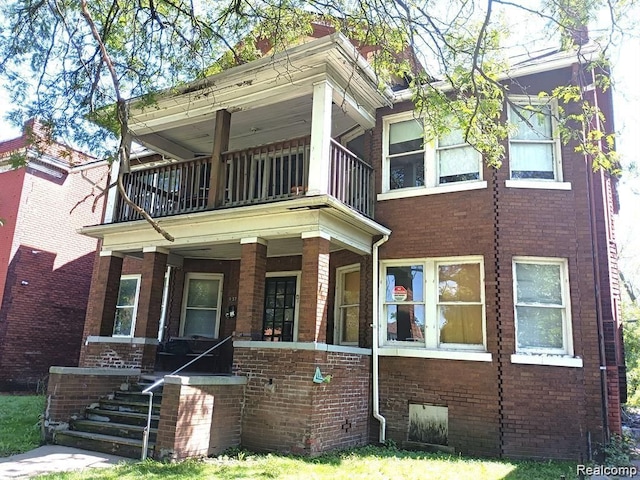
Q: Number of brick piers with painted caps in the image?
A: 4